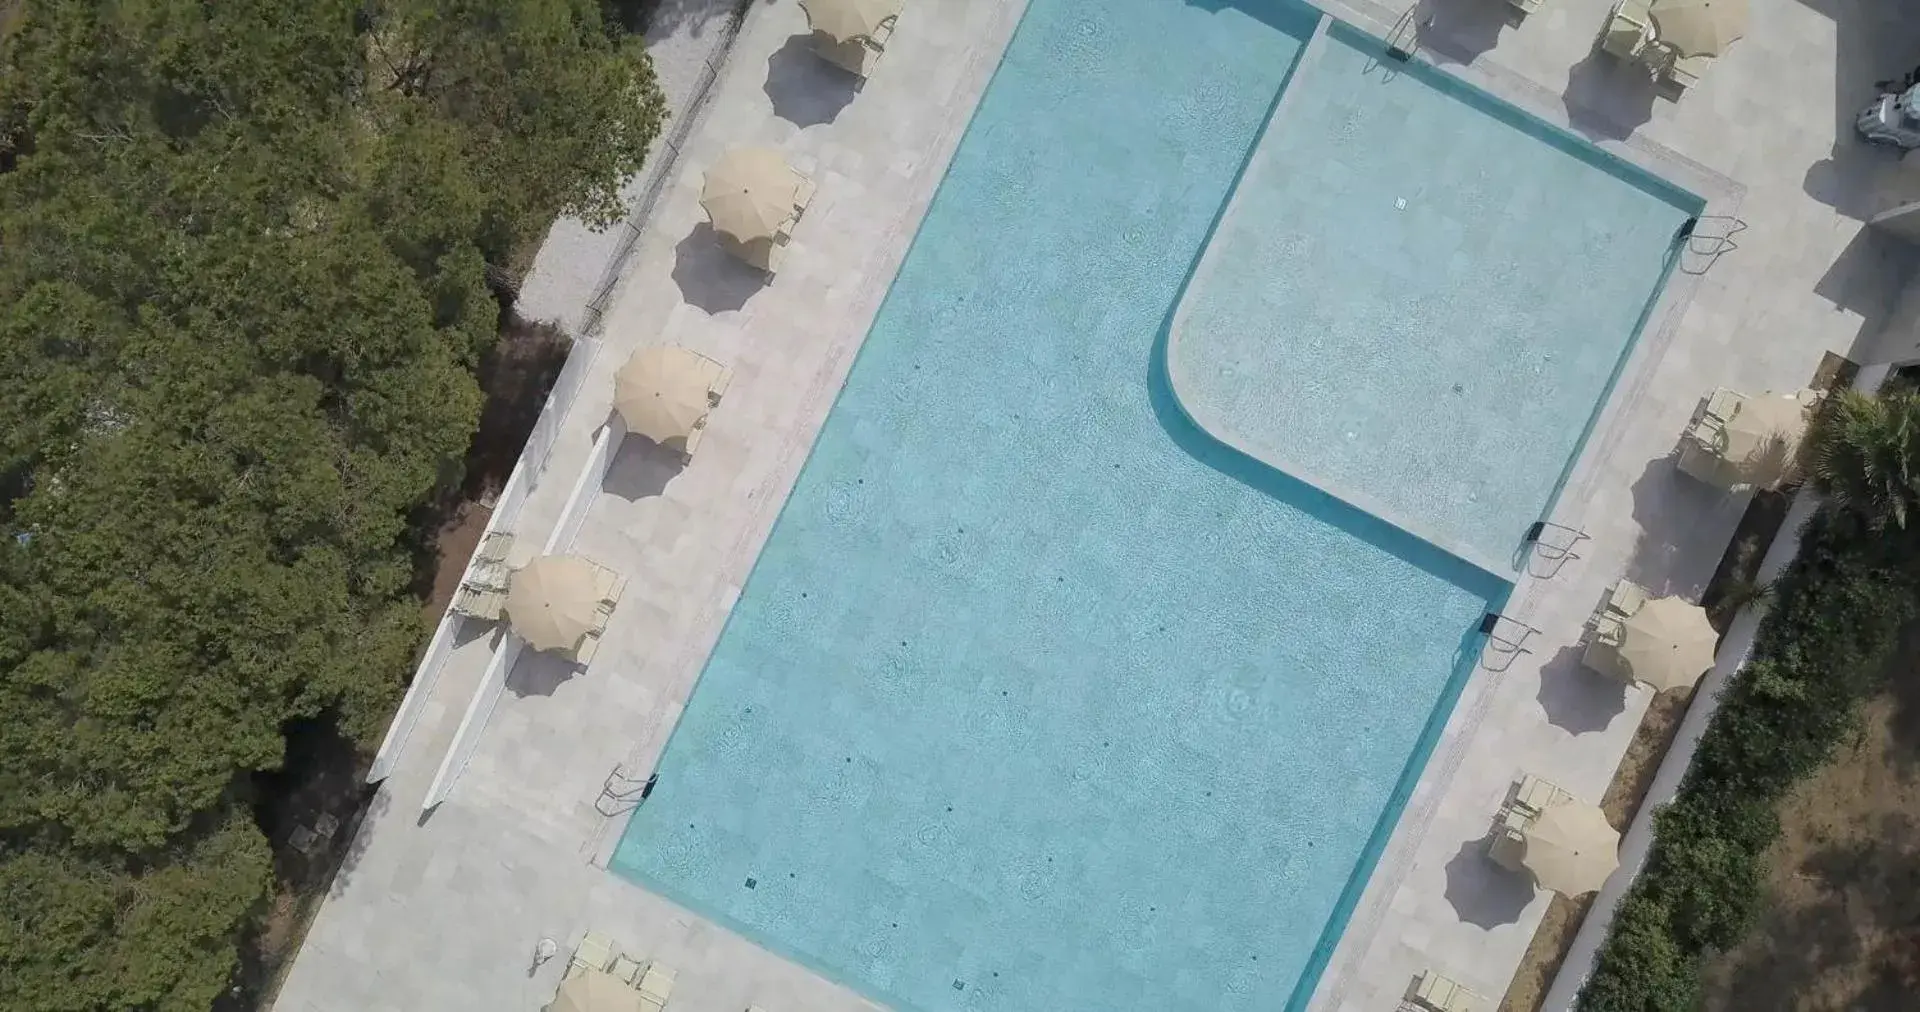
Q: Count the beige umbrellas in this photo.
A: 9